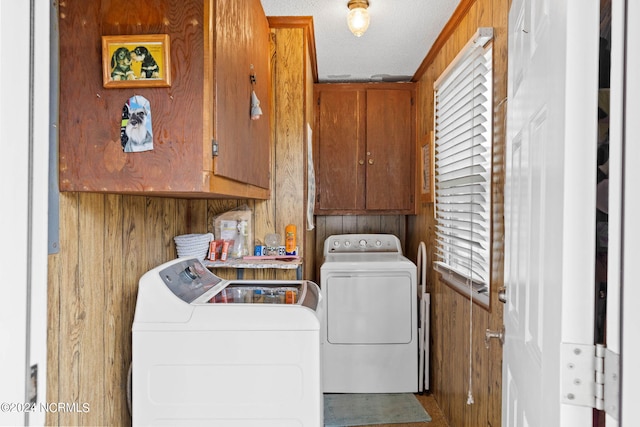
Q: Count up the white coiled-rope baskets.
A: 1